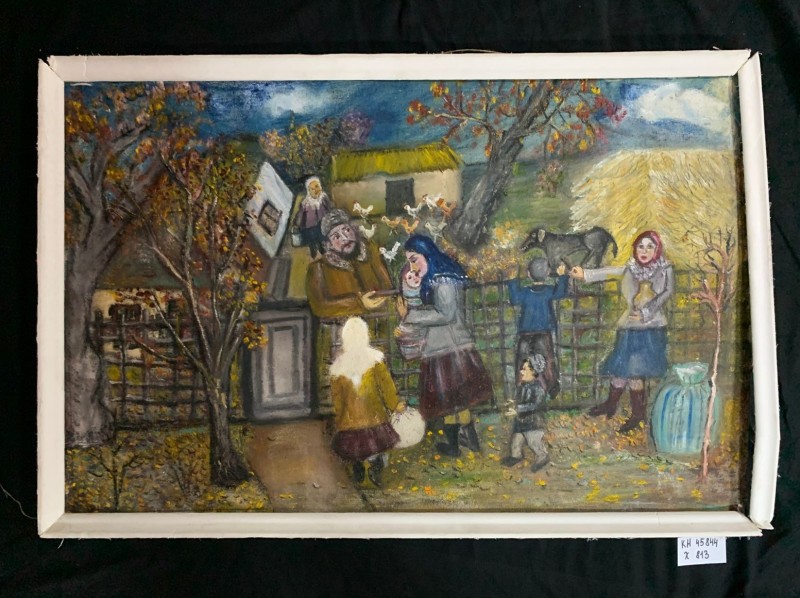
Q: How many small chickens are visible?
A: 9